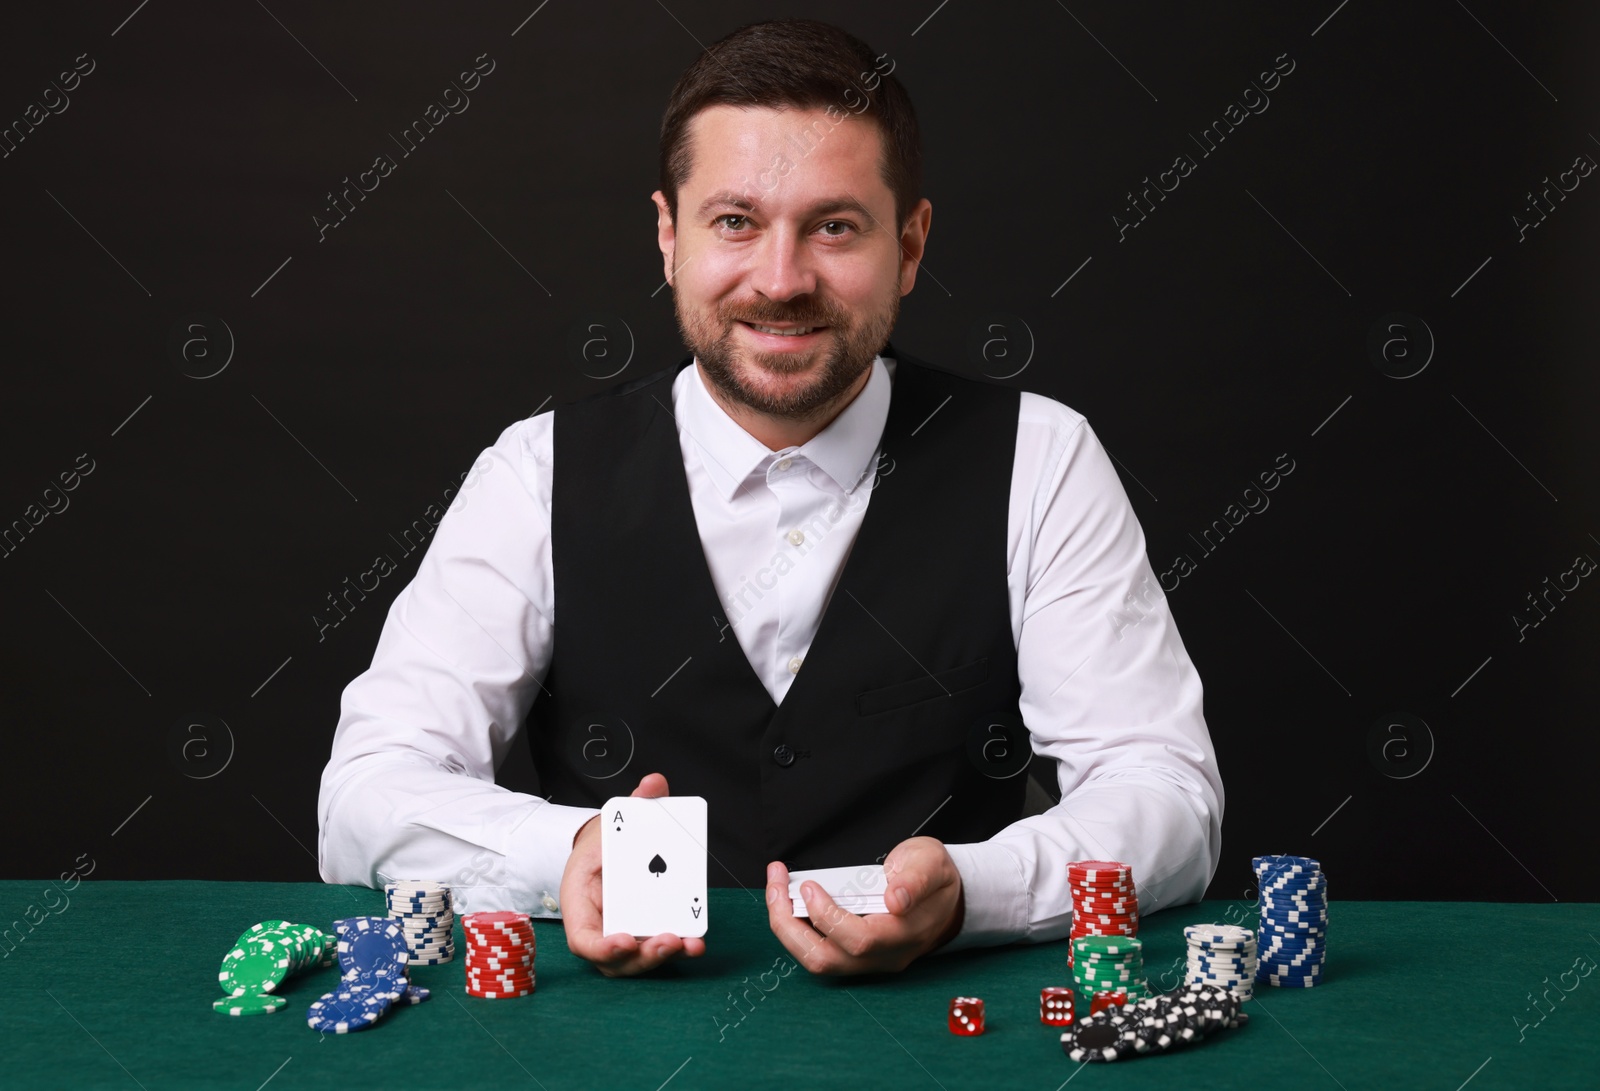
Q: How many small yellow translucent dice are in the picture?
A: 0